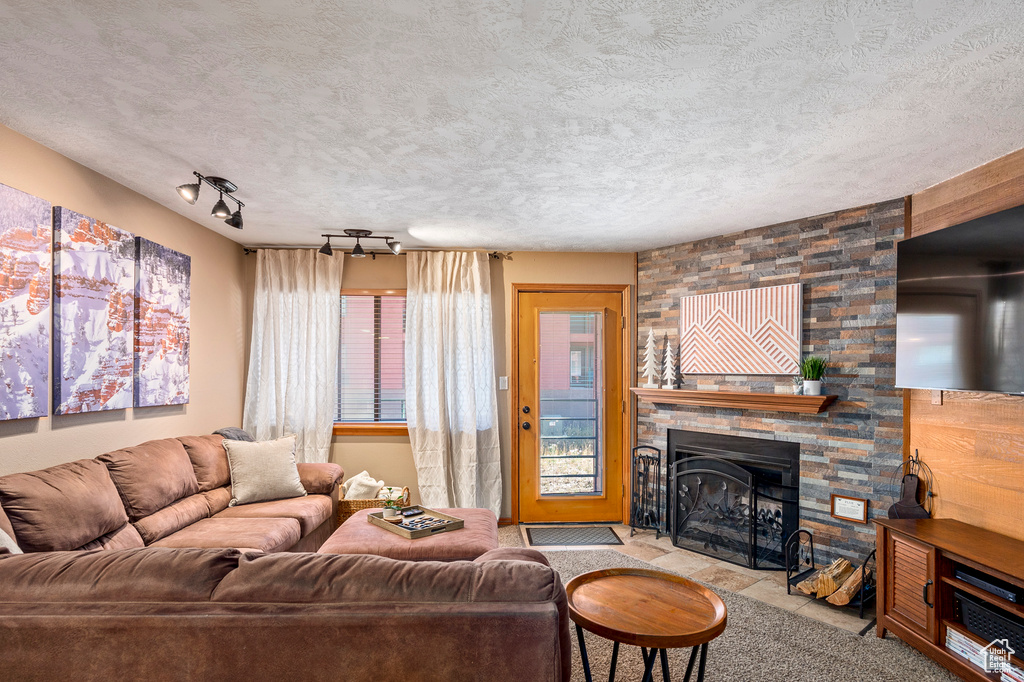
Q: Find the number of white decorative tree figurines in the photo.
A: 2